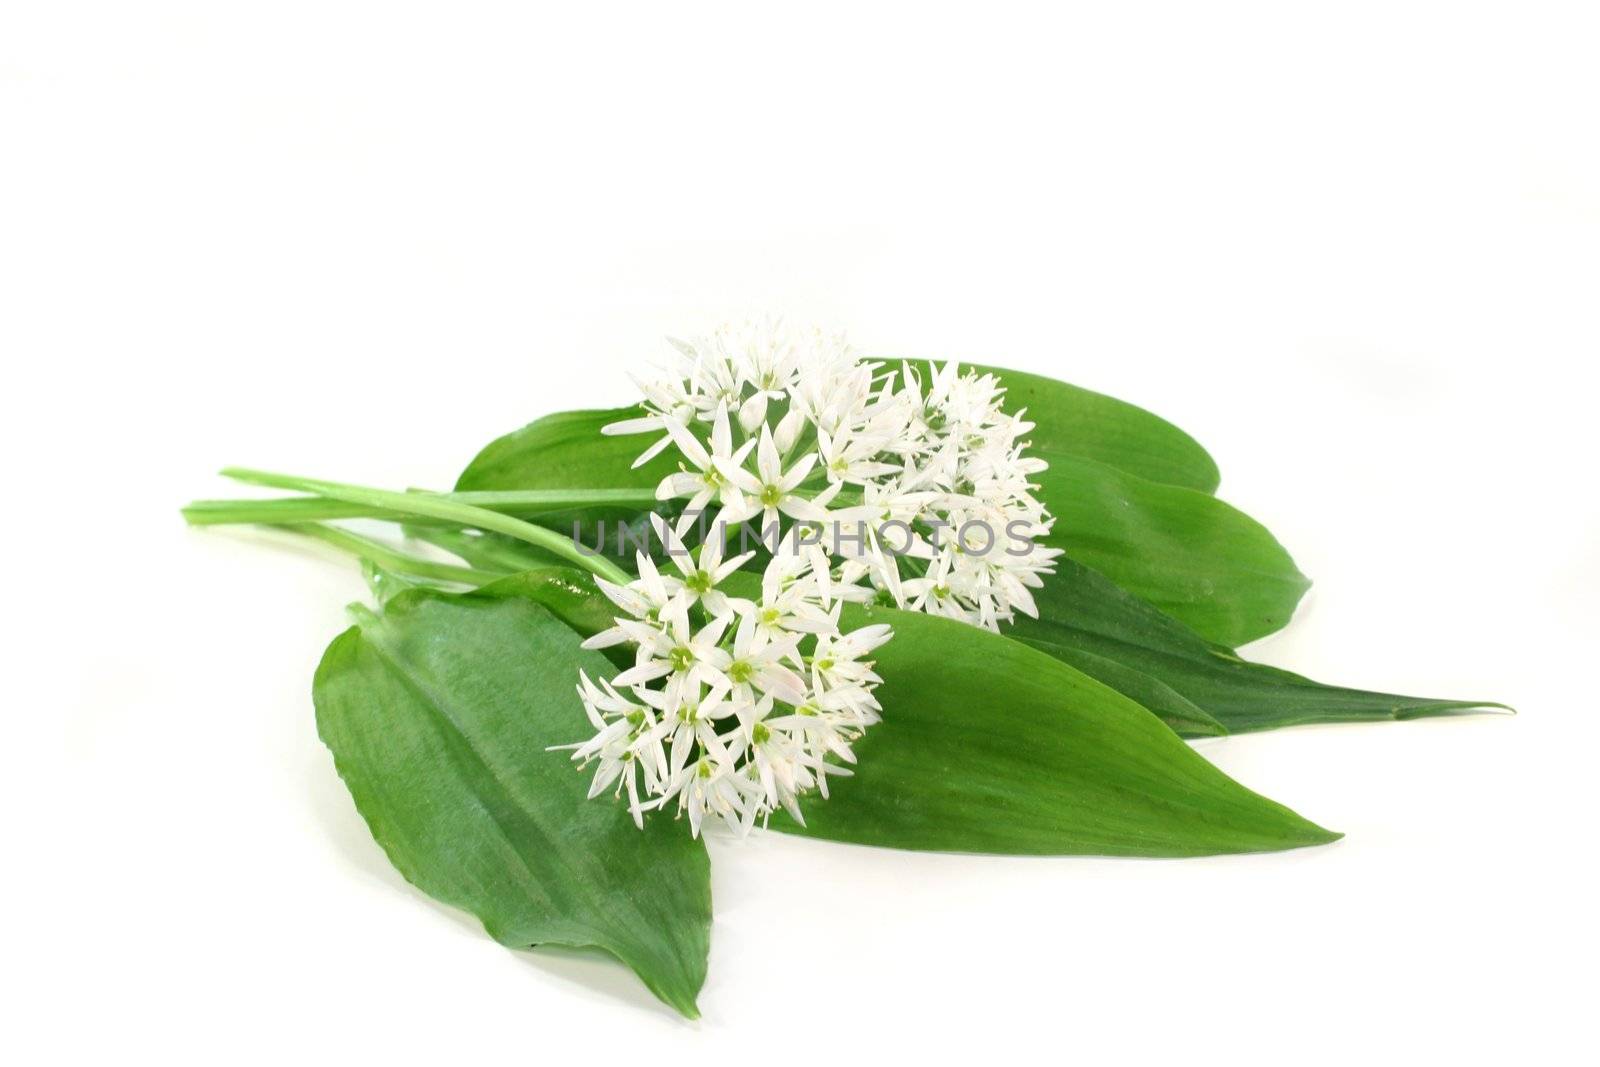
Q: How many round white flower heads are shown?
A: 3